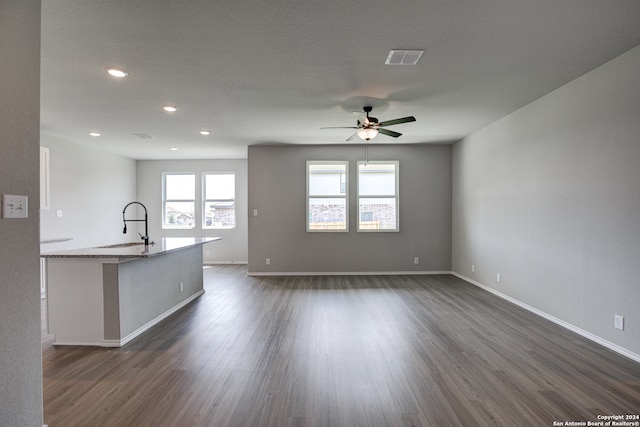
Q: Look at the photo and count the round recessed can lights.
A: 5